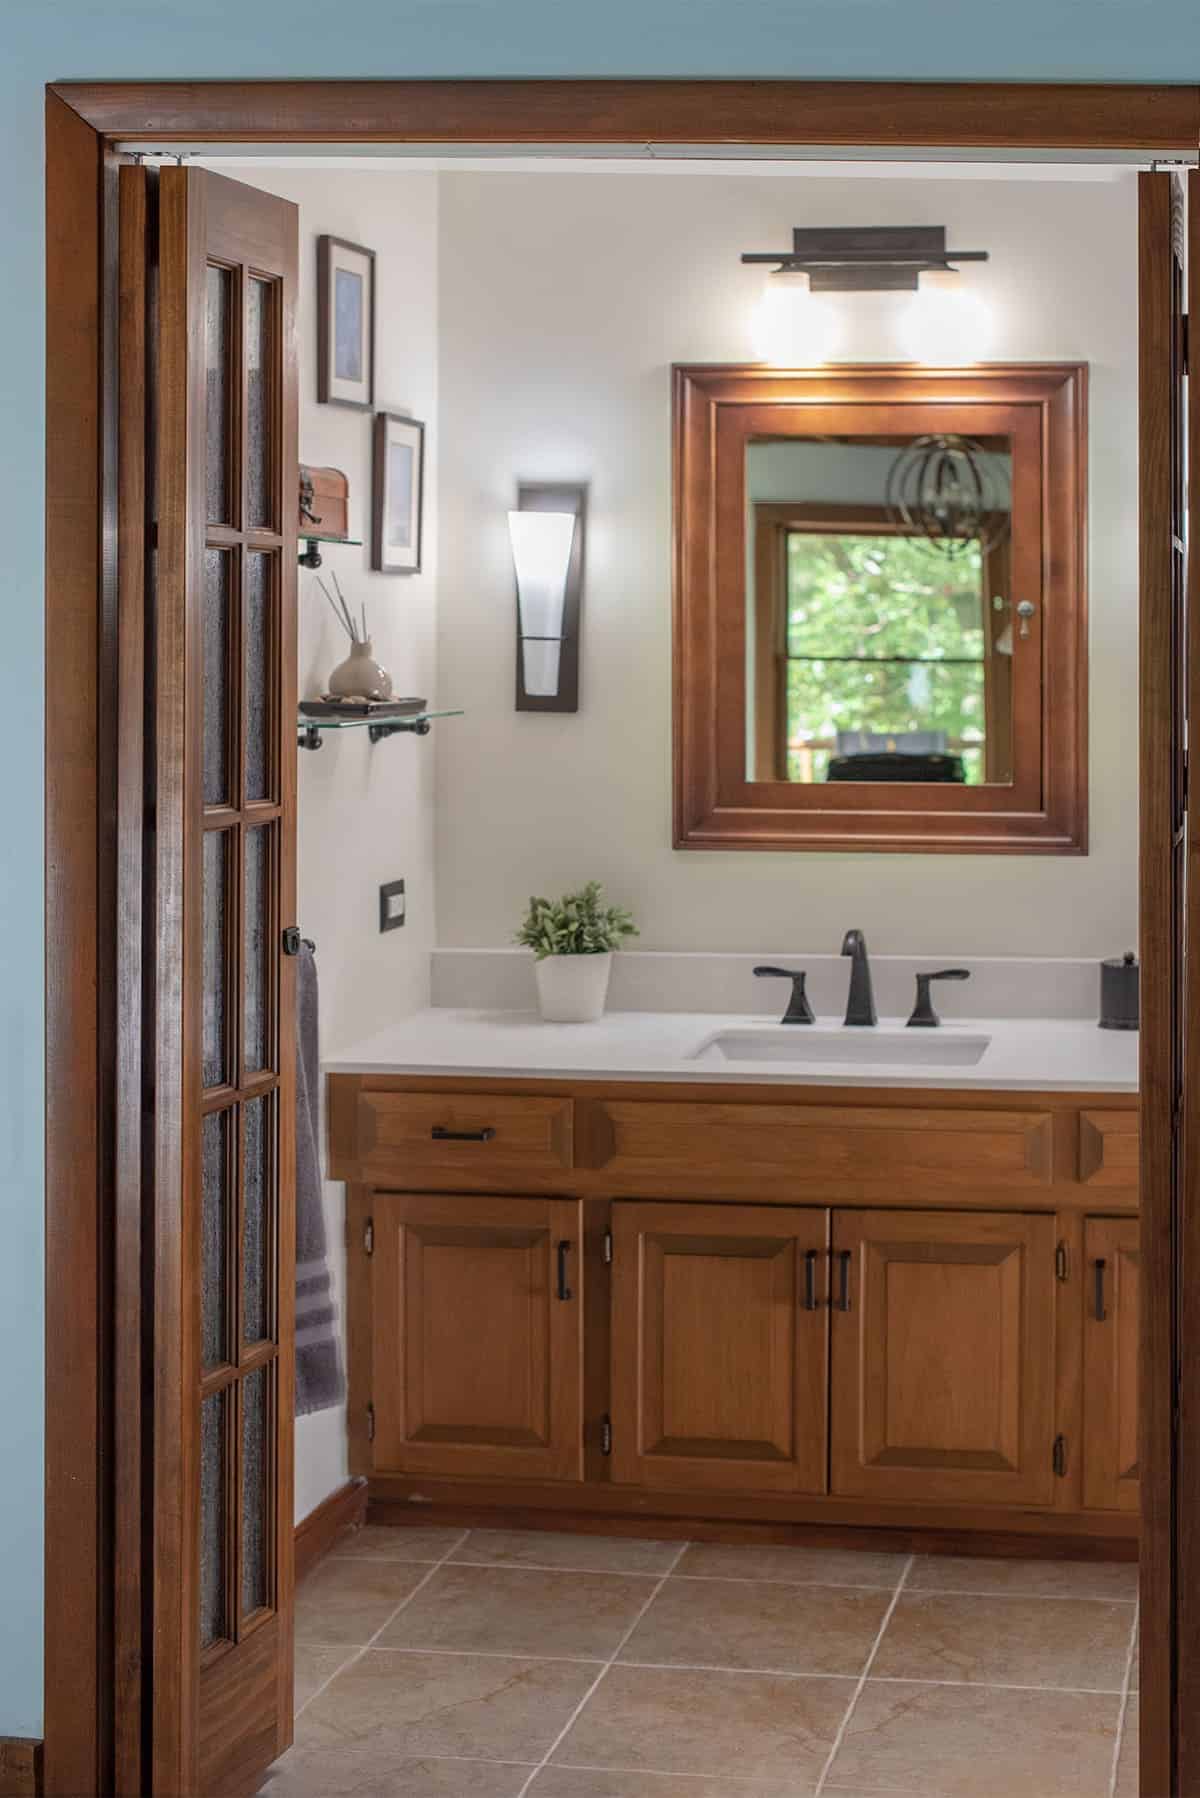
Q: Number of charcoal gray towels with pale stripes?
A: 1